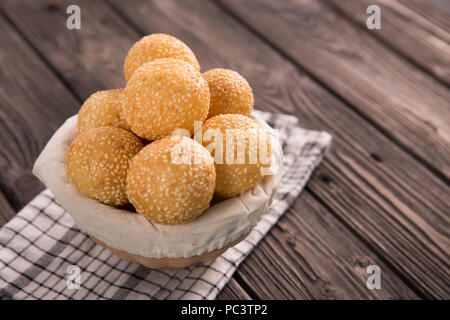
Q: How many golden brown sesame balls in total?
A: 7